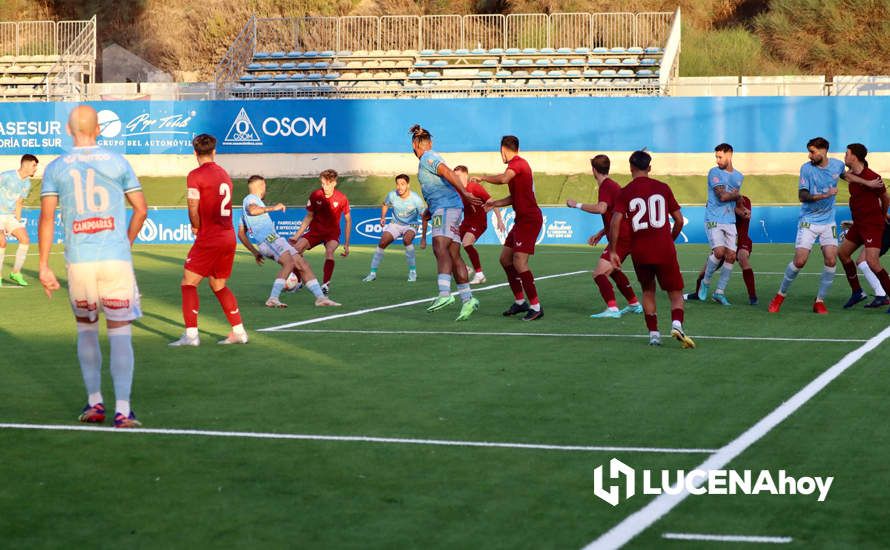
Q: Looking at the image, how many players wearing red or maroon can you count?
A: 8